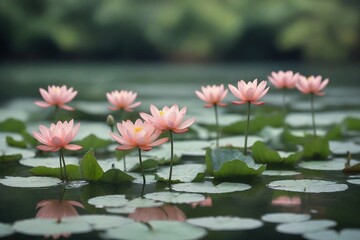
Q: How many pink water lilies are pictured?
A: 9